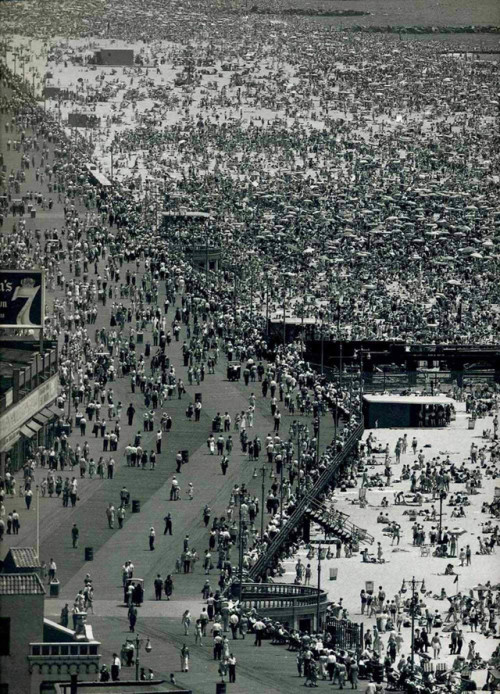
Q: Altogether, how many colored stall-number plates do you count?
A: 0